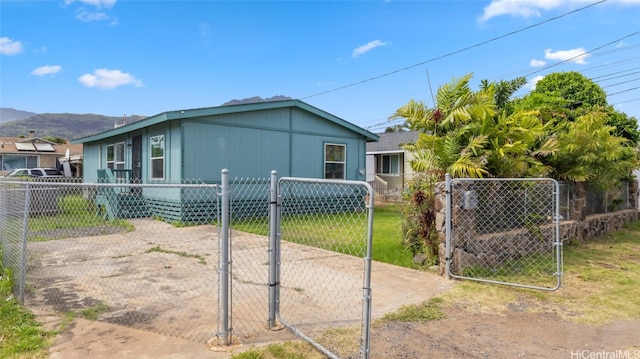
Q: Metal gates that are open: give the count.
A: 2